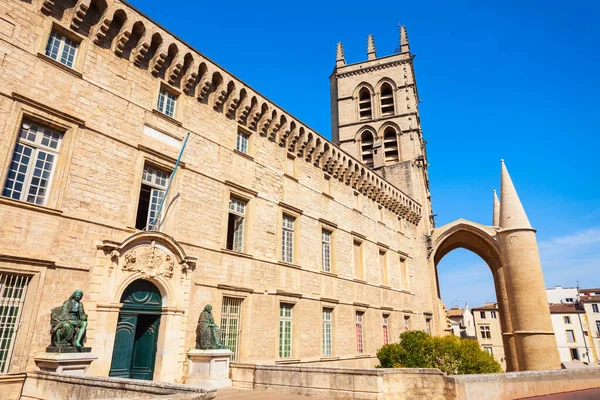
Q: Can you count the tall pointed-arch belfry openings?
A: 4